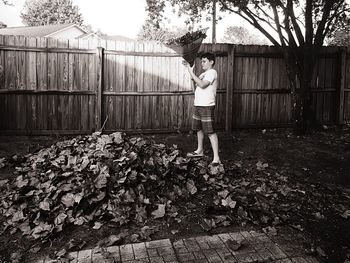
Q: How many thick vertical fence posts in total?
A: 3